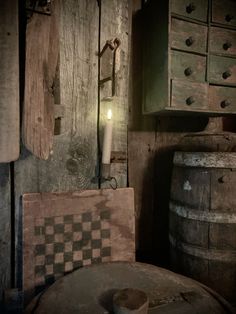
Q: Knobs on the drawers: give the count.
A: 8